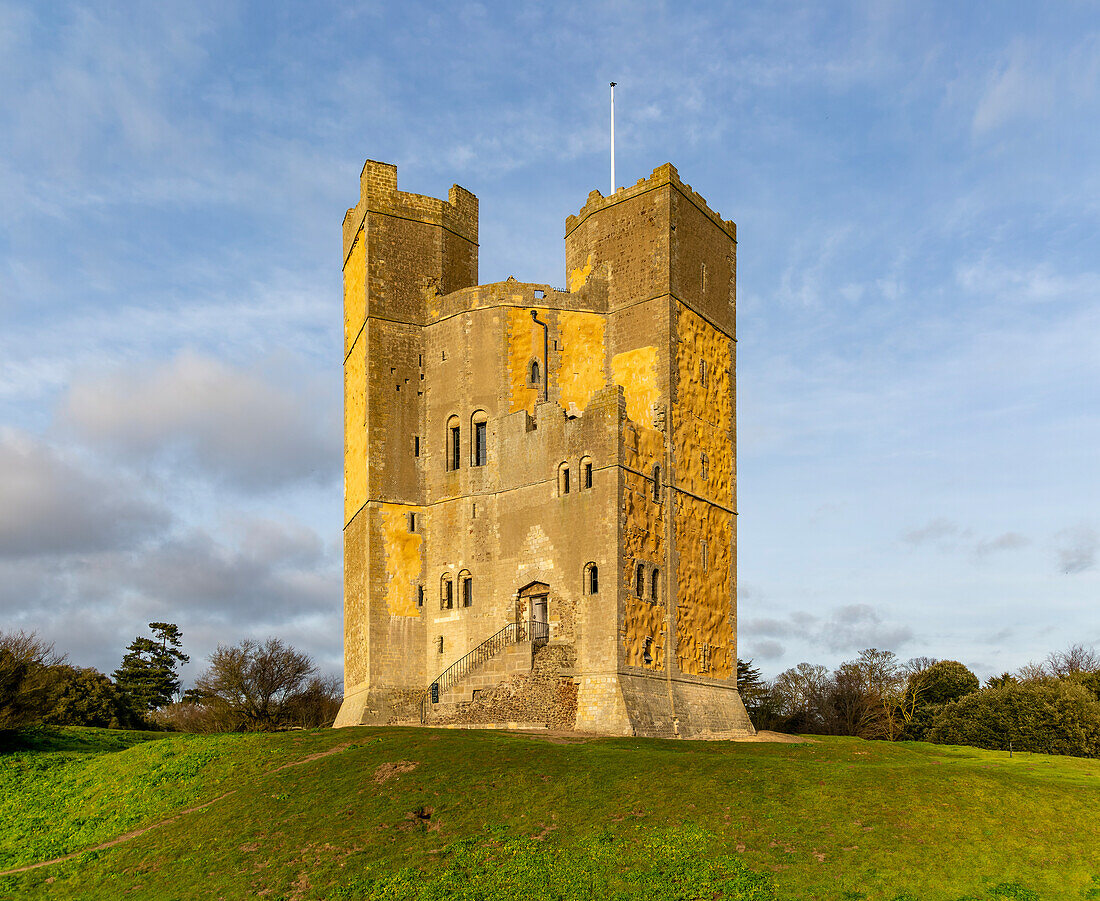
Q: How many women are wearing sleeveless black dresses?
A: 0